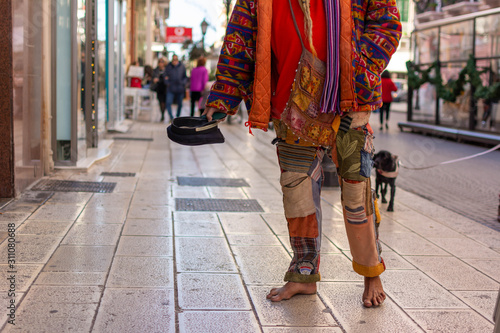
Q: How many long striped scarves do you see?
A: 1